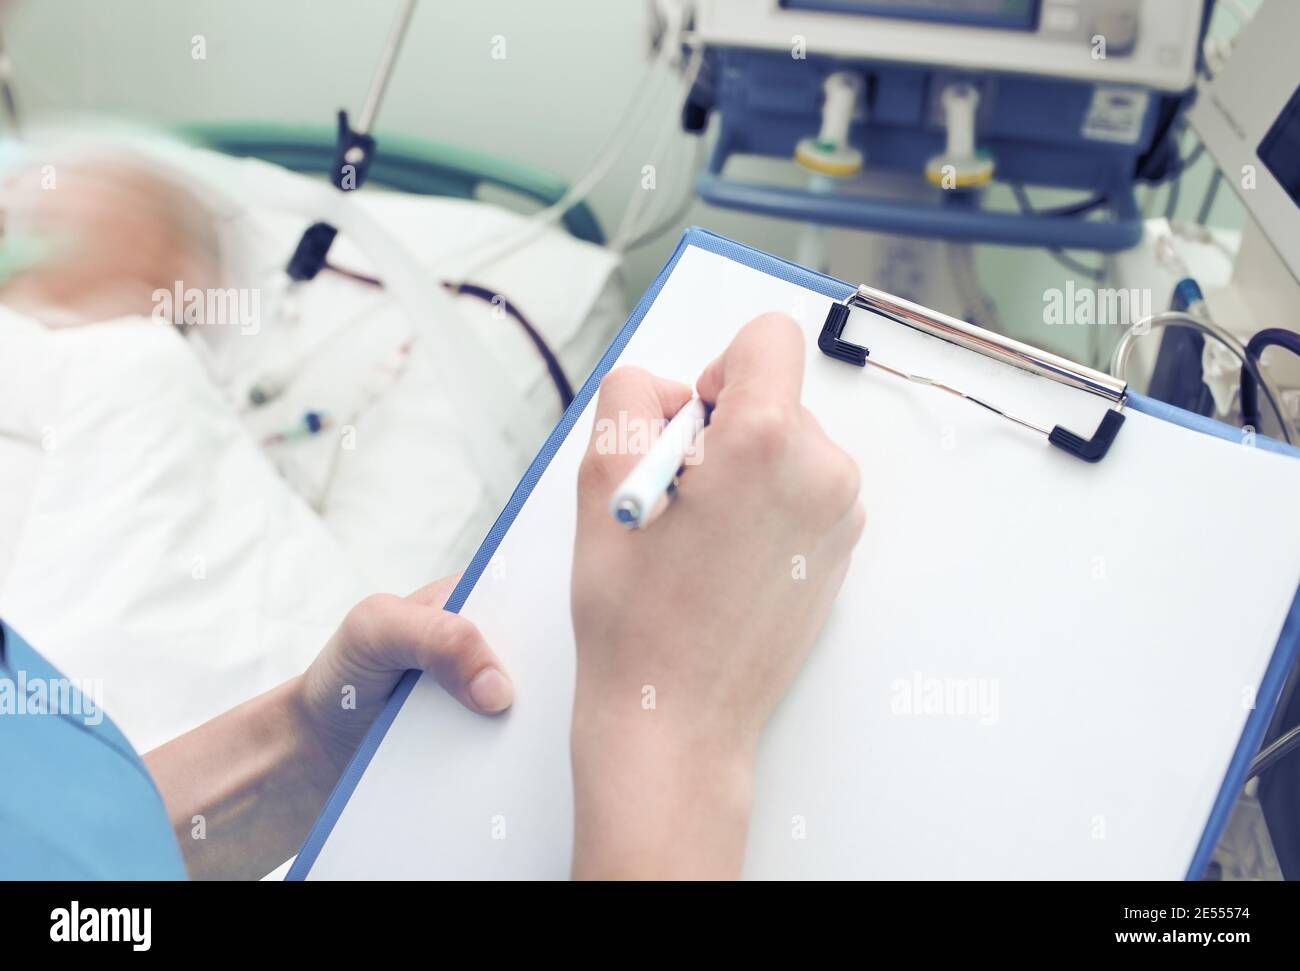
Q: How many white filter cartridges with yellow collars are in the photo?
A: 2